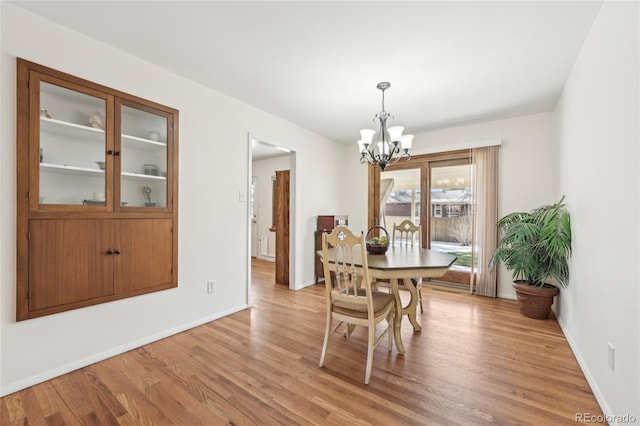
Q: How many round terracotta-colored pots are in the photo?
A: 1